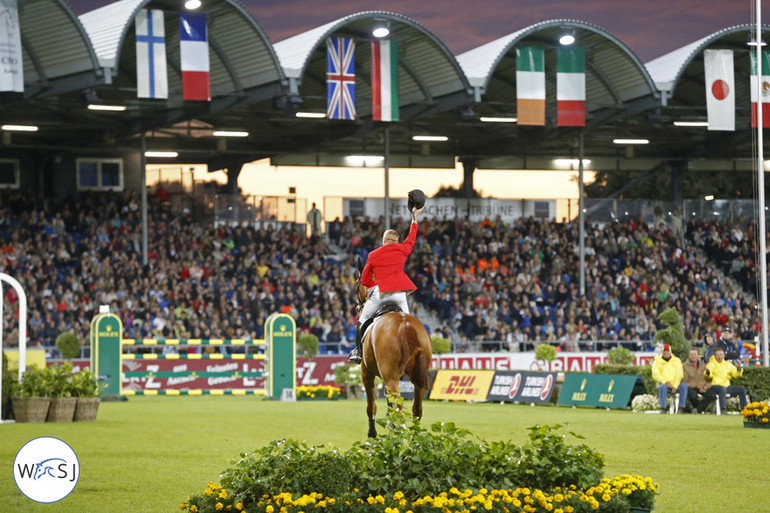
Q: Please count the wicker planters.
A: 3